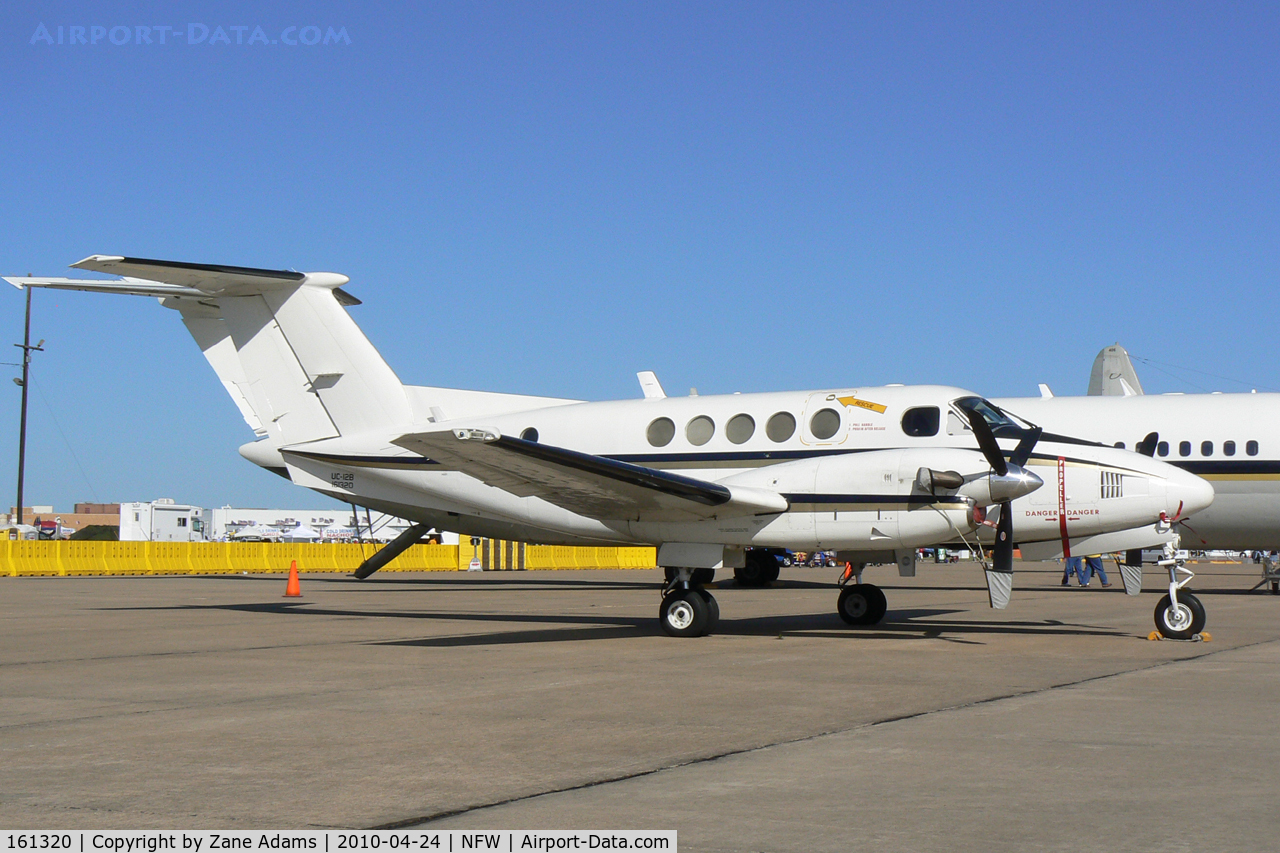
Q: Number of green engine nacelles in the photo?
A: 0